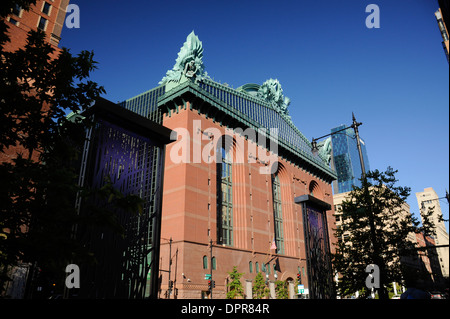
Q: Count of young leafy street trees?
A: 3